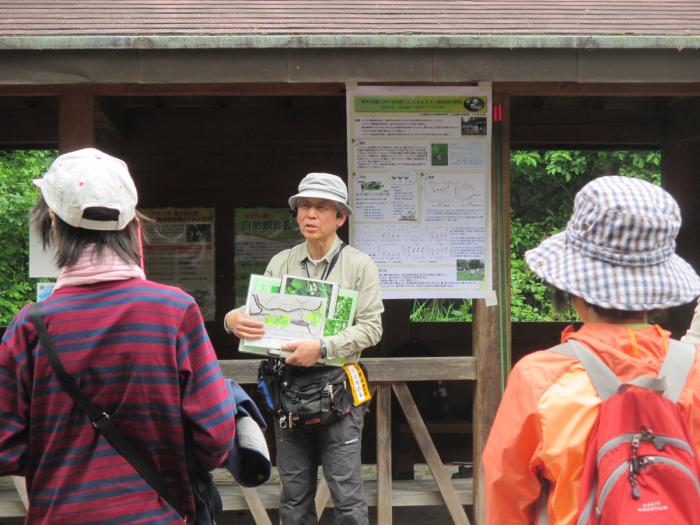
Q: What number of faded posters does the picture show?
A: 2